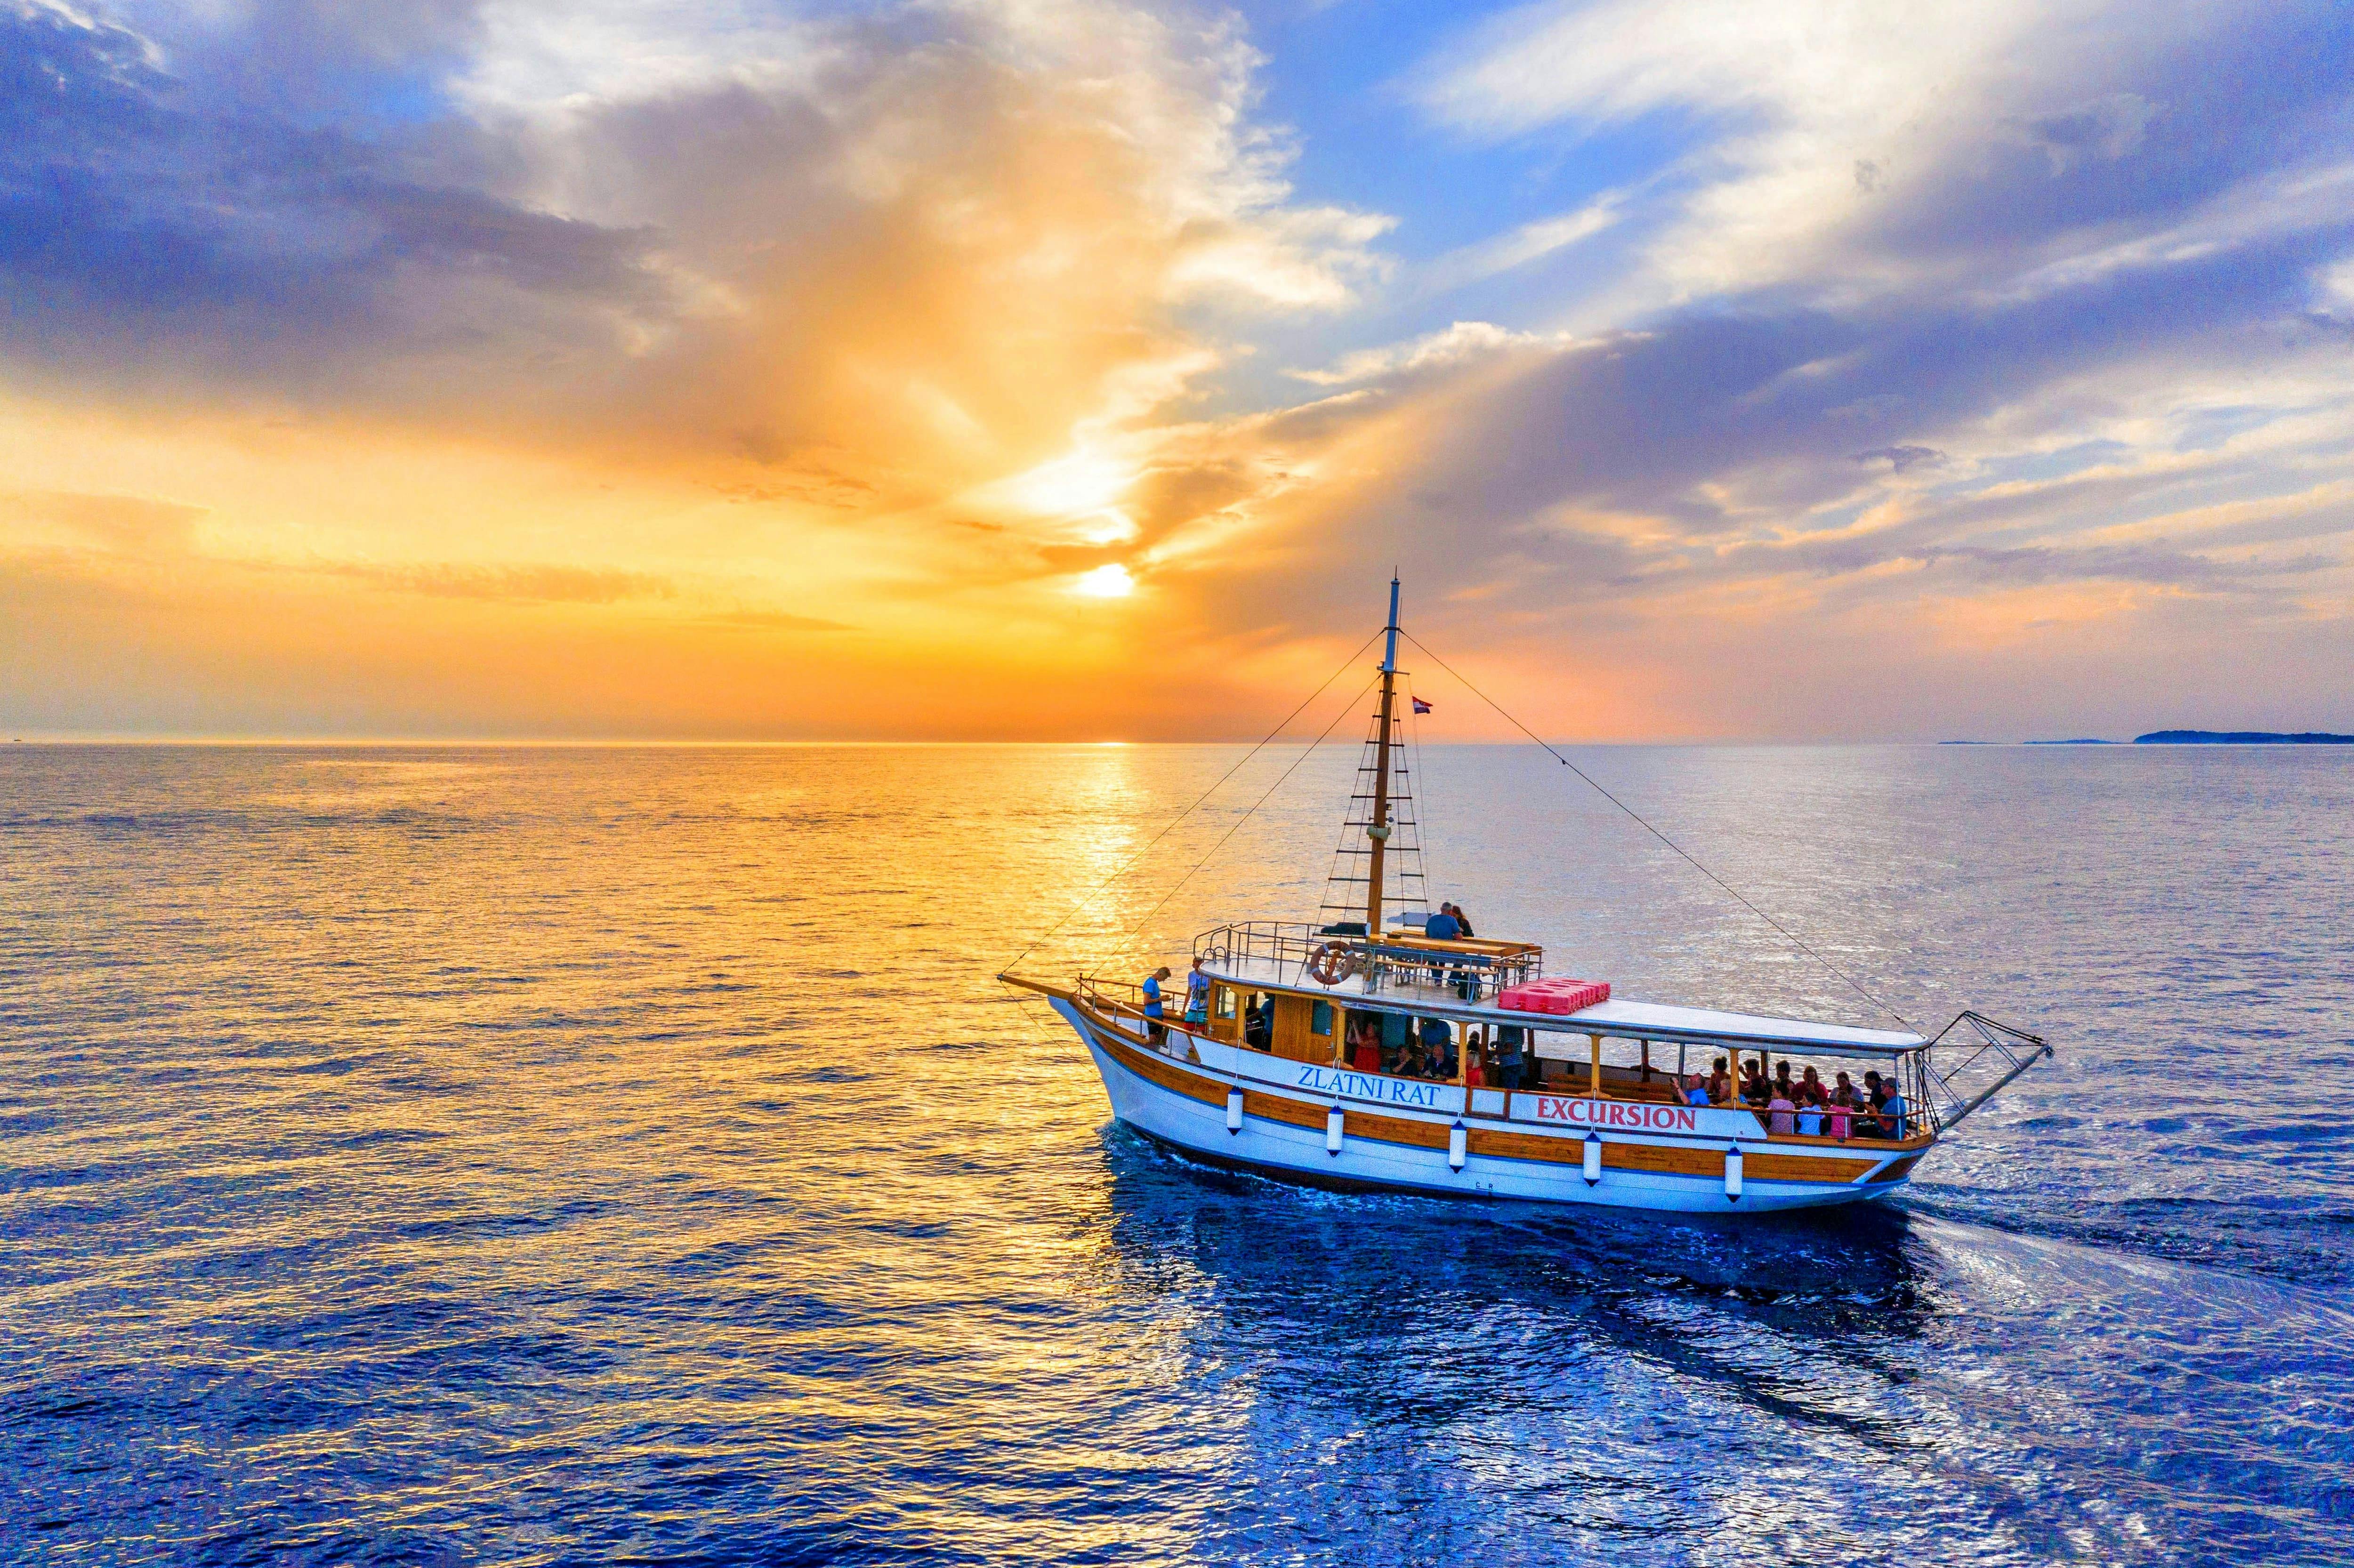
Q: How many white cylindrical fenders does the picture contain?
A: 5